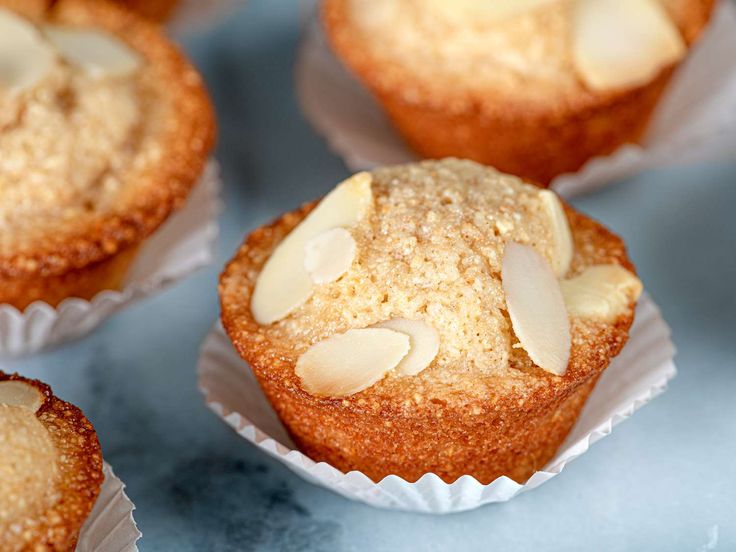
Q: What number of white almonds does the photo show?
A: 12